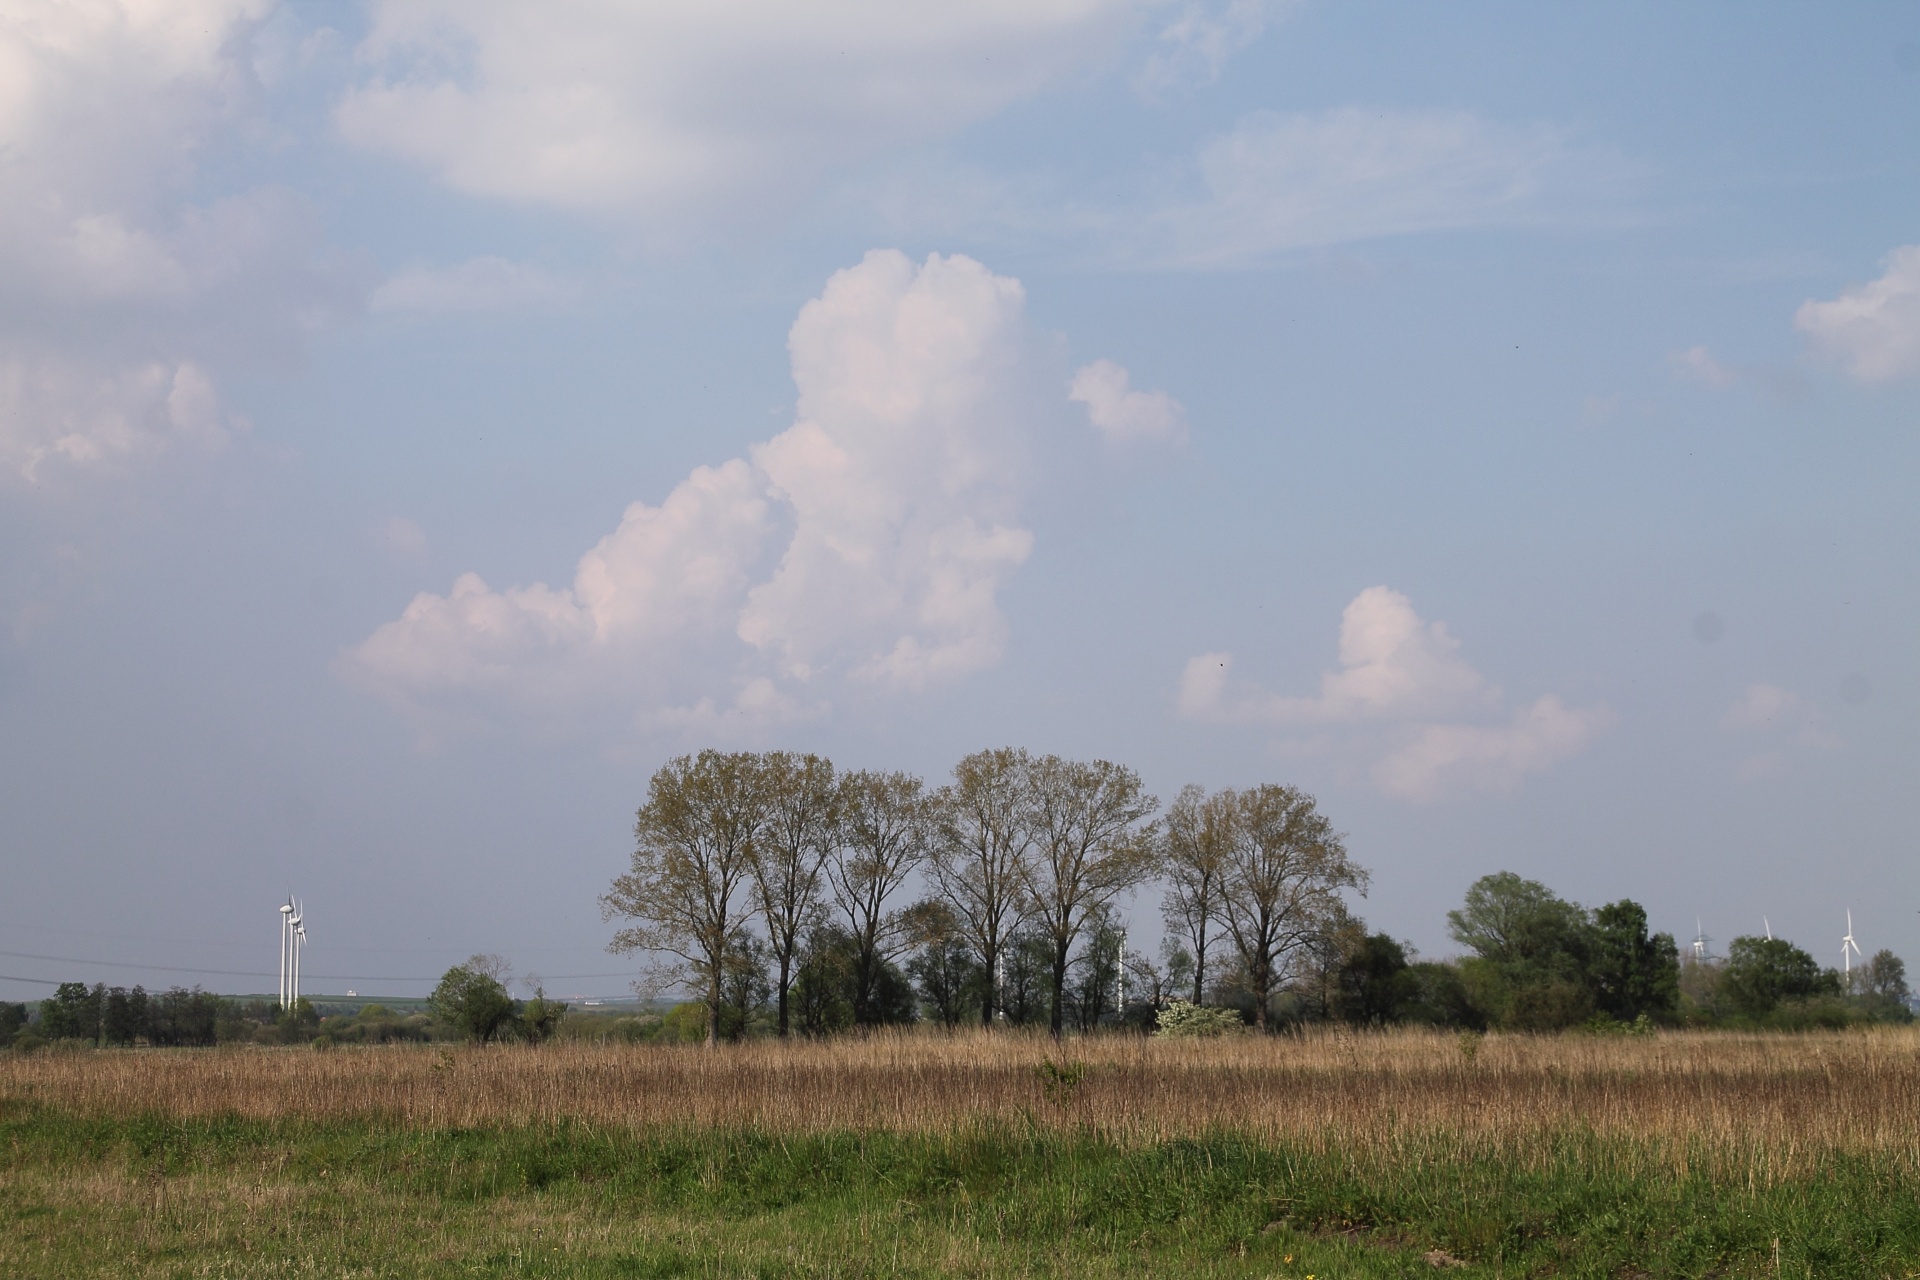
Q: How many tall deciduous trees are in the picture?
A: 7